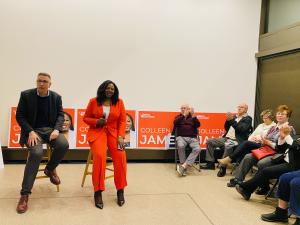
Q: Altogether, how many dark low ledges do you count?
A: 1